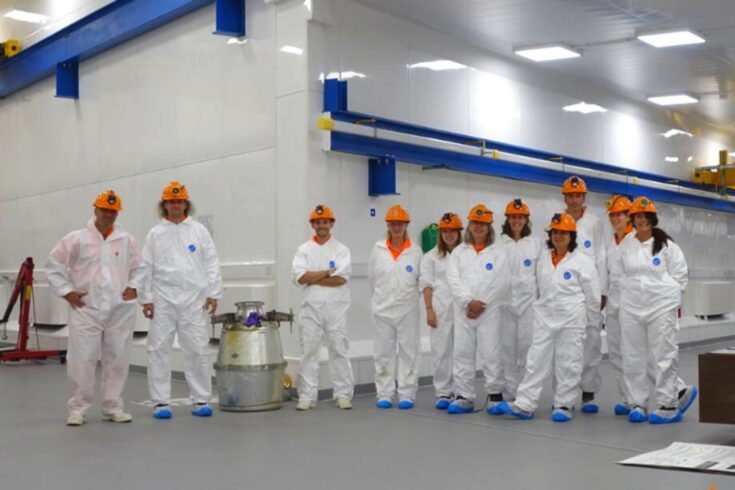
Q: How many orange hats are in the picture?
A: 11